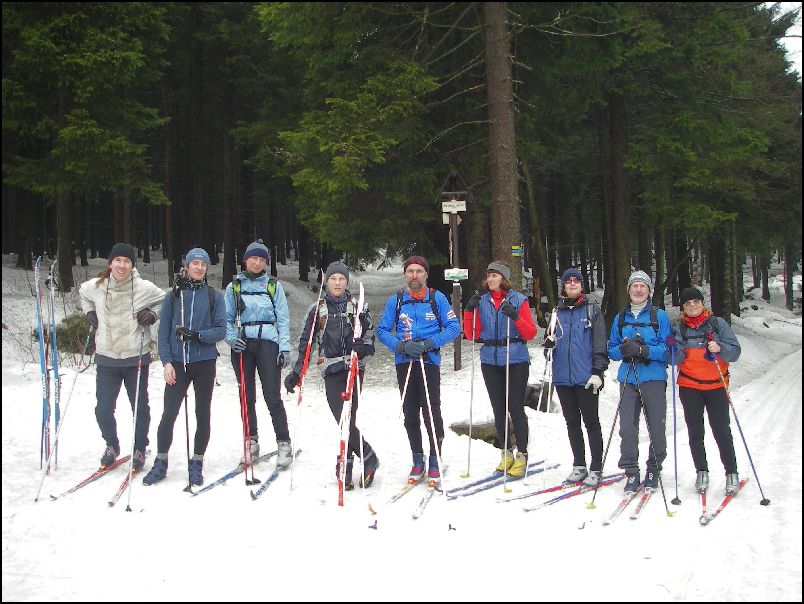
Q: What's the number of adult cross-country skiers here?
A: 9